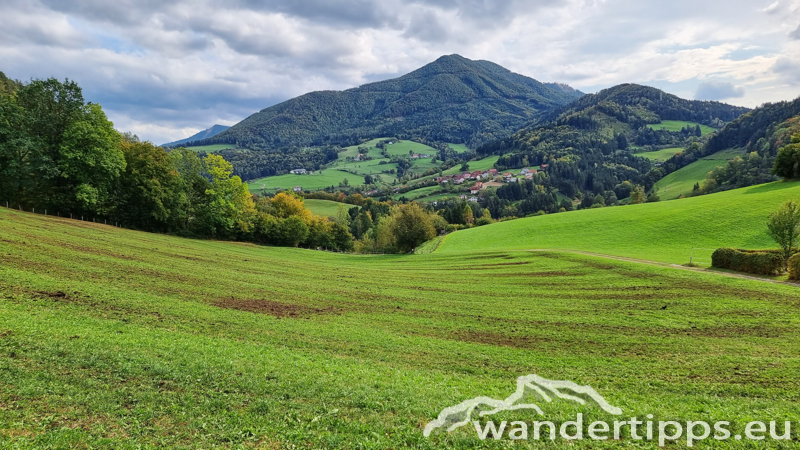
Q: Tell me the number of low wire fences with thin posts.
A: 1